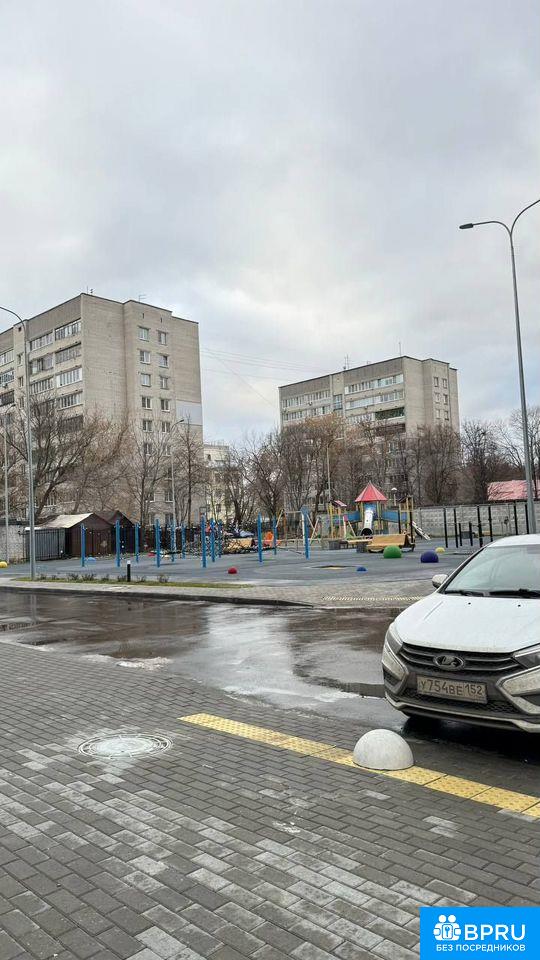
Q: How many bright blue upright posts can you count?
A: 12